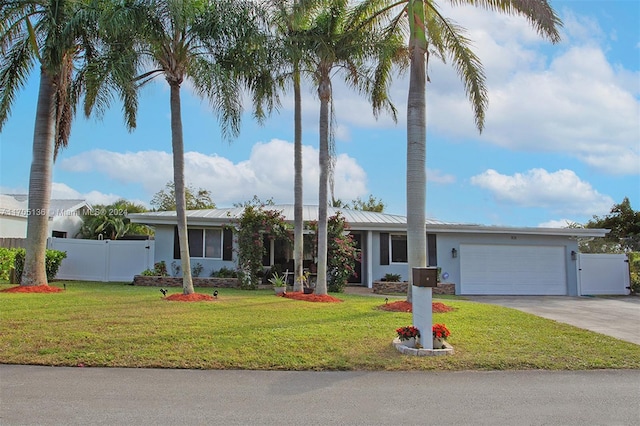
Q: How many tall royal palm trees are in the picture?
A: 5